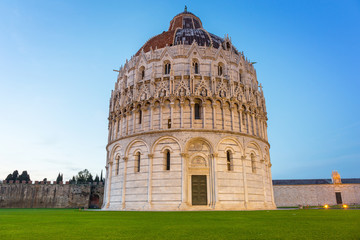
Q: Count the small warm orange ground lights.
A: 2